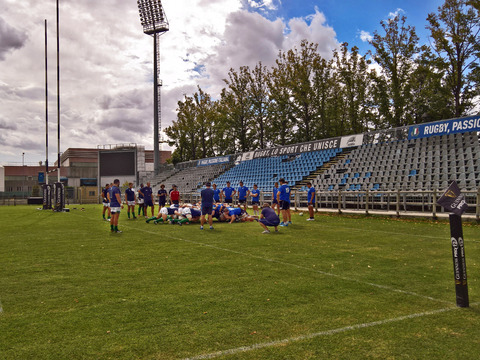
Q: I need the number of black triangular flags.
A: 1